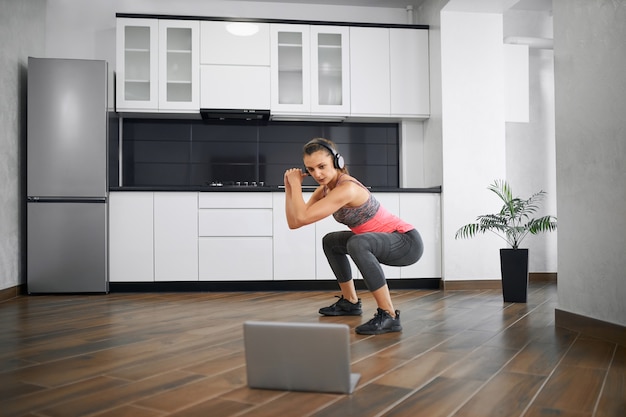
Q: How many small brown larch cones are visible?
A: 0